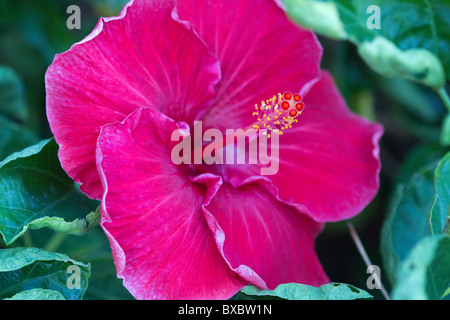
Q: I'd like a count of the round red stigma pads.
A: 5